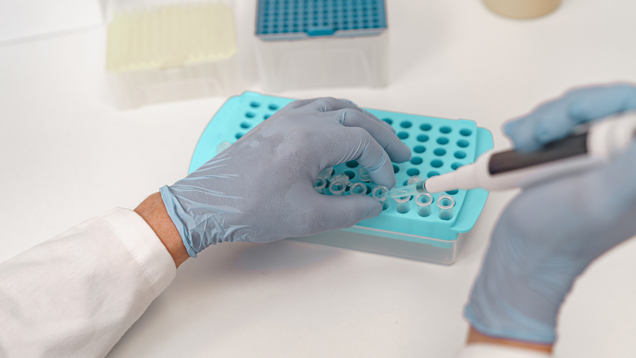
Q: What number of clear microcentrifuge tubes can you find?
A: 7